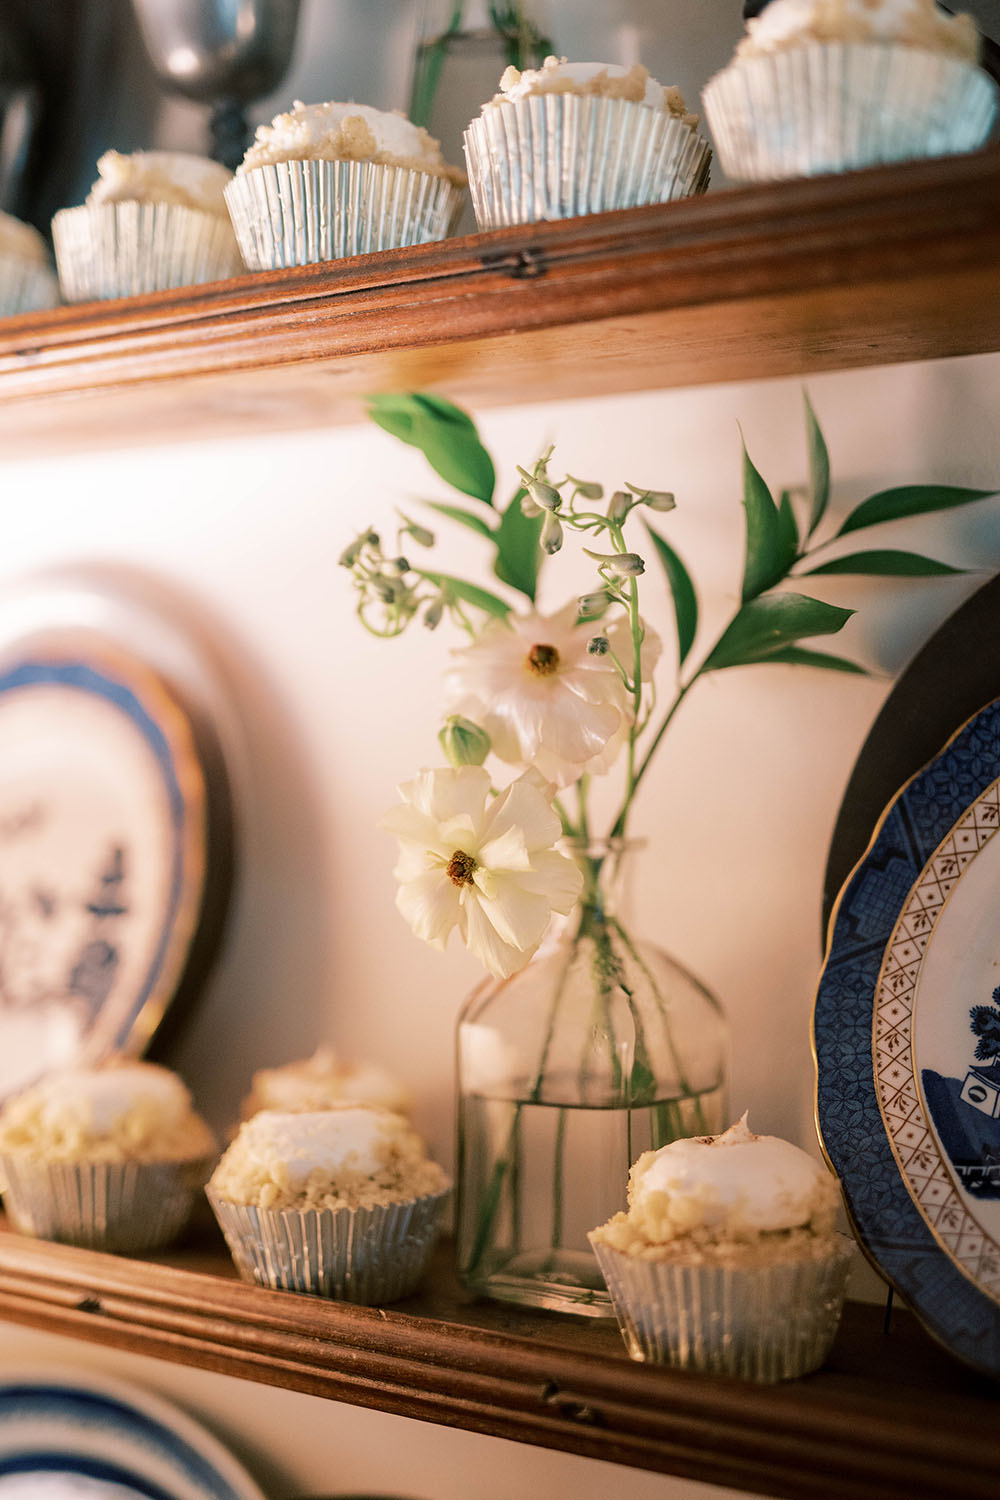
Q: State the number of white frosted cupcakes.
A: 9